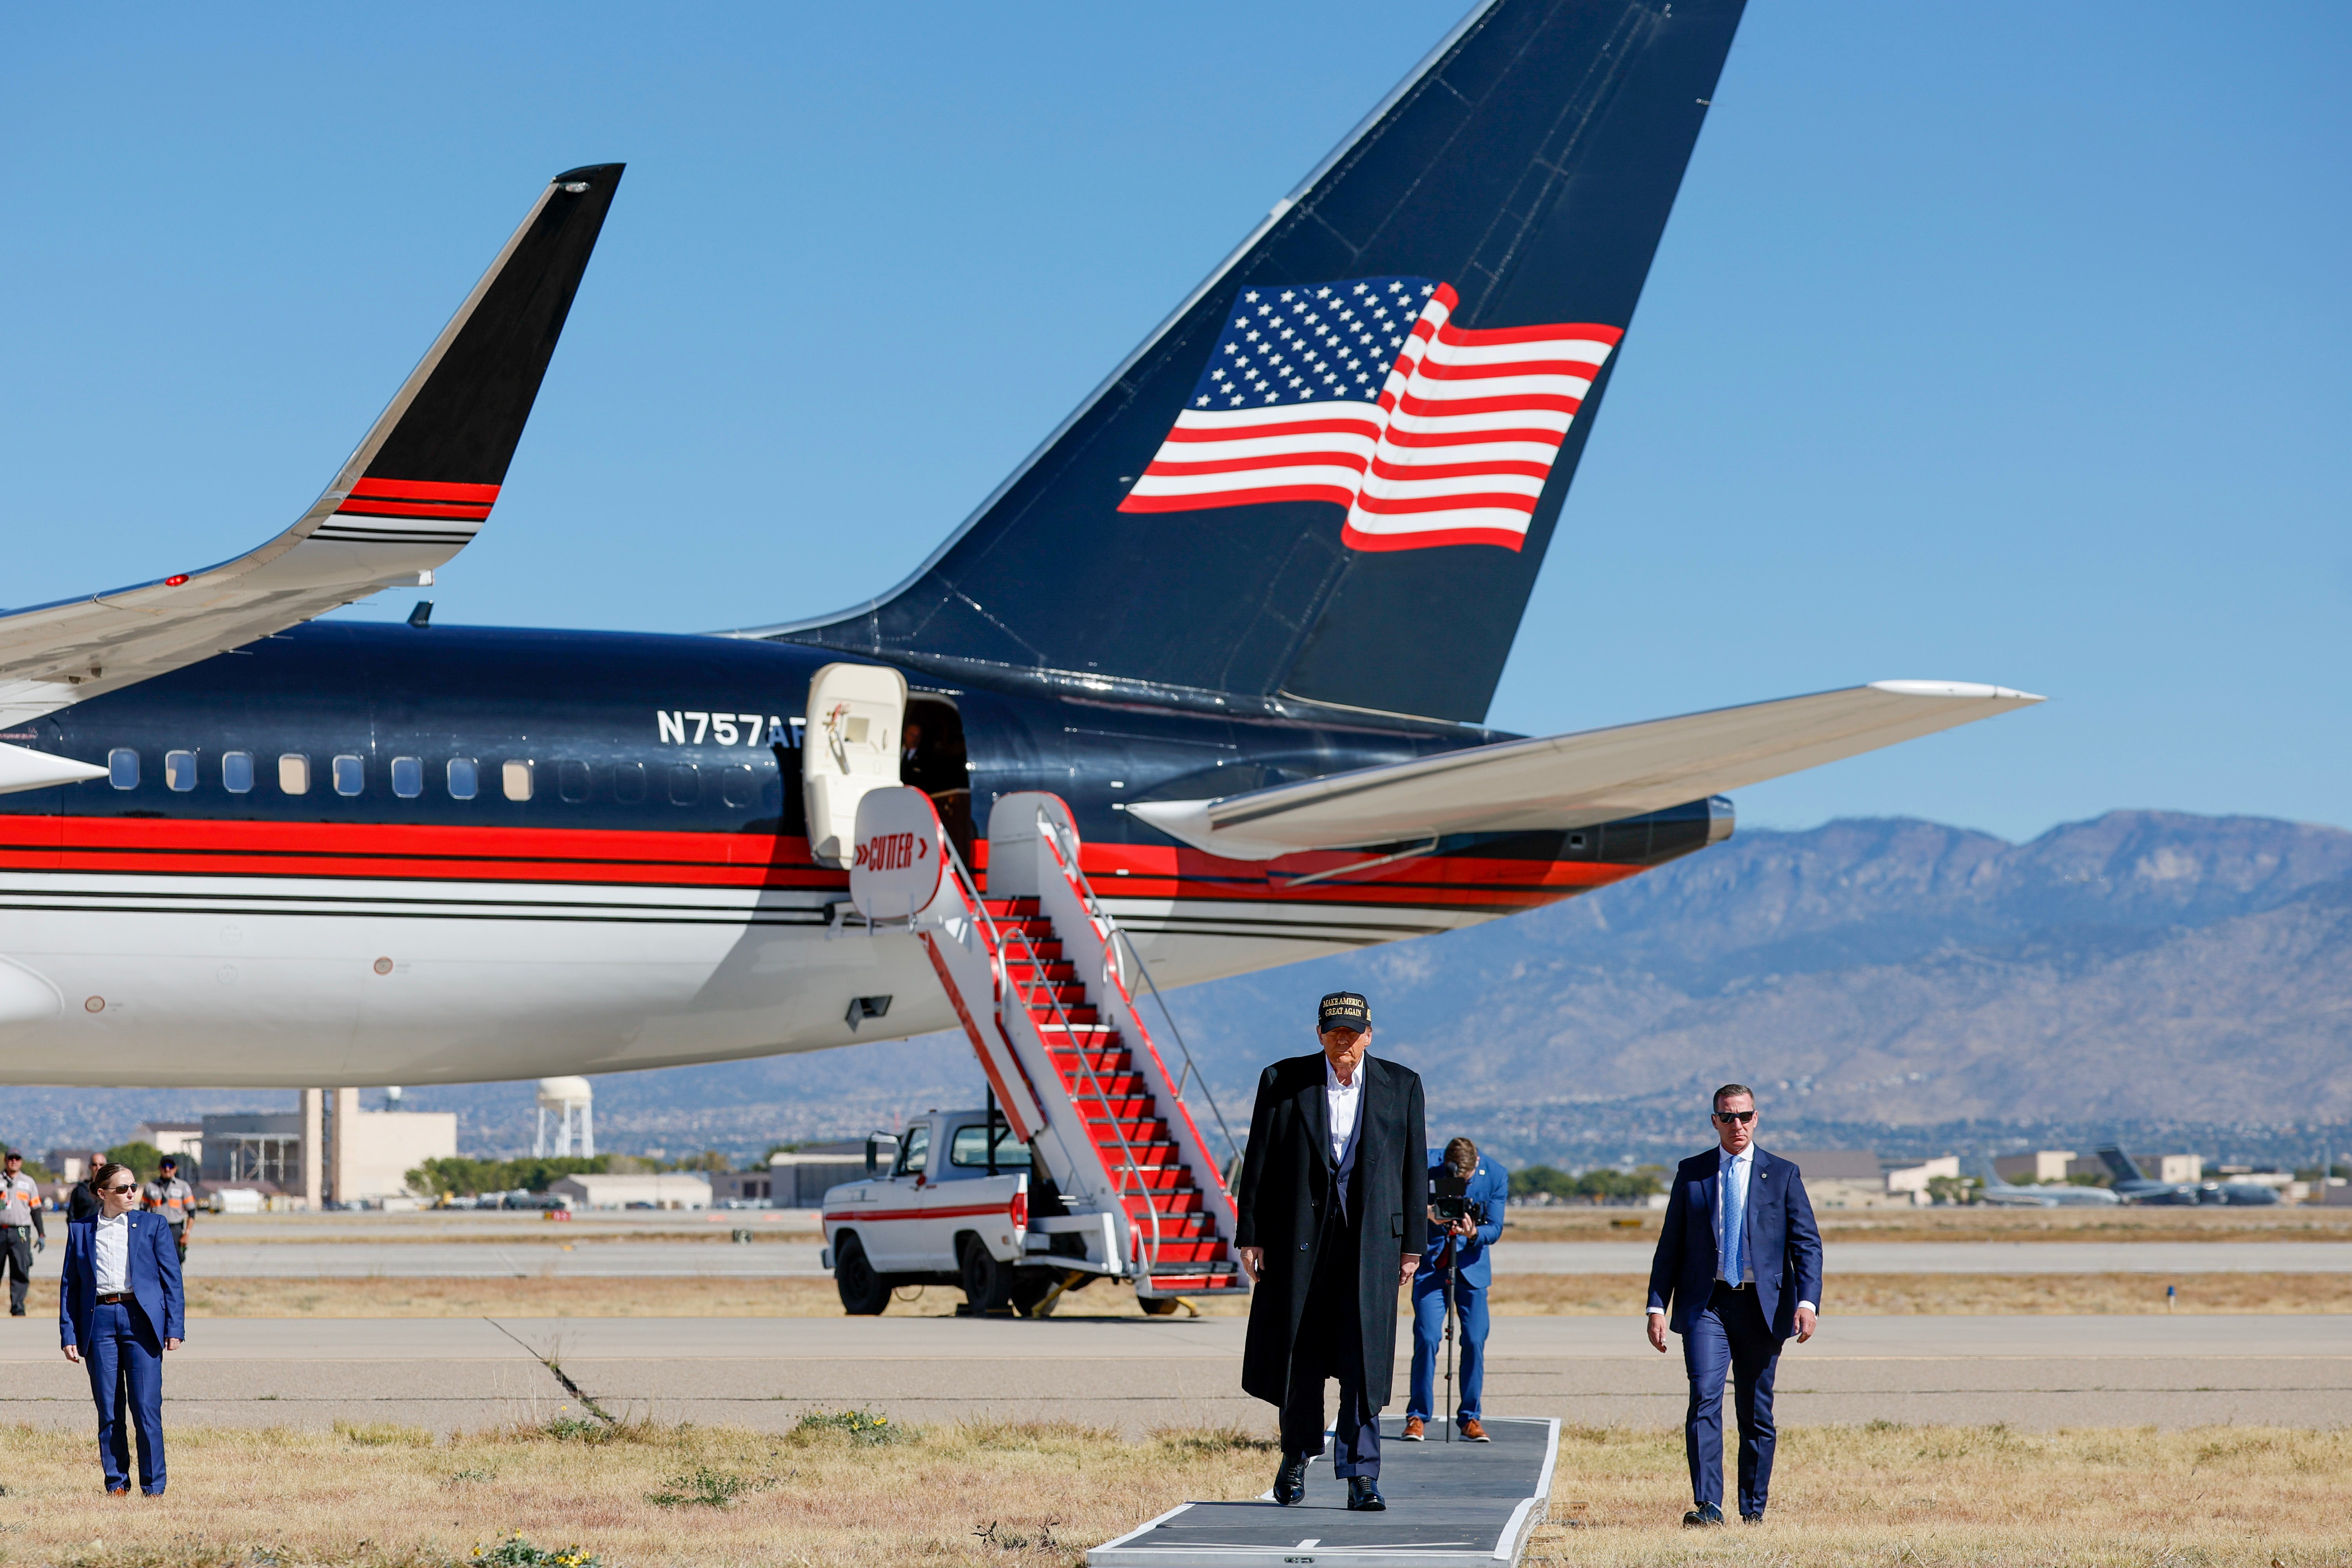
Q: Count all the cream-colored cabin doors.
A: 1